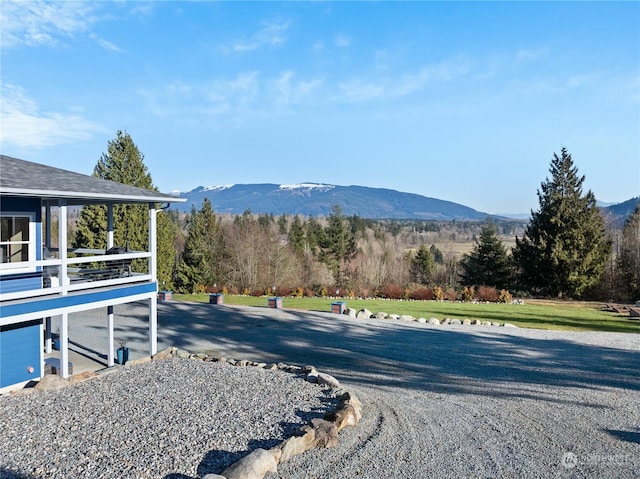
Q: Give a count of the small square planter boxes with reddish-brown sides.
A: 4